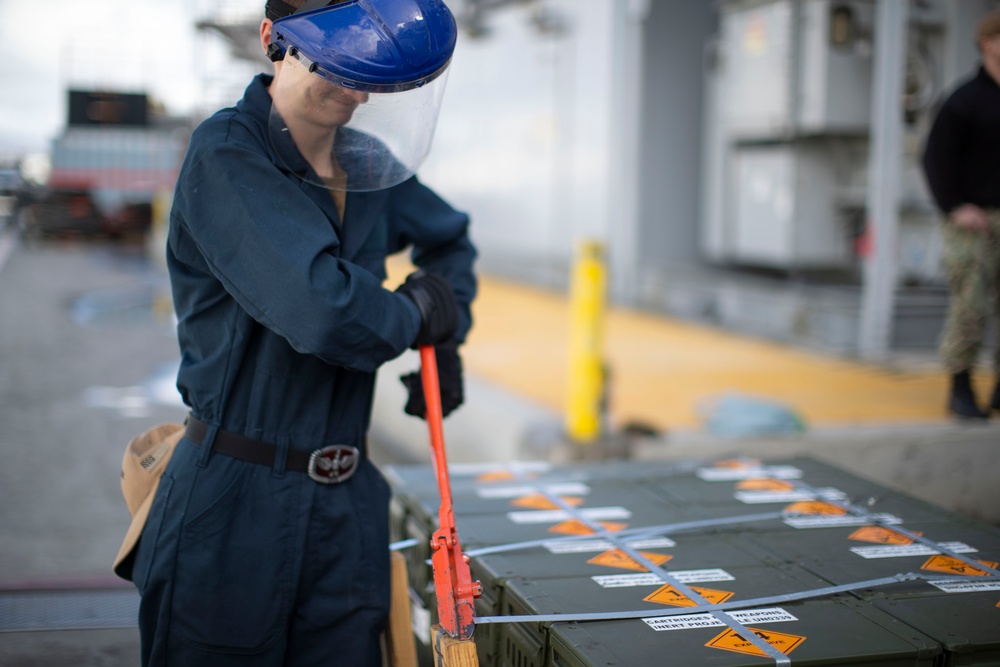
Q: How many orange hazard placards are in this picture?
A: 12